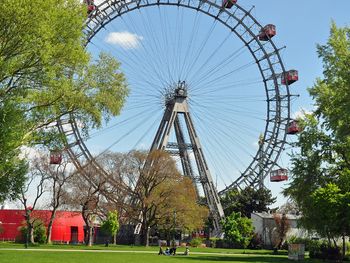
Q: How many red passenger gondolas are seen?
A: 7